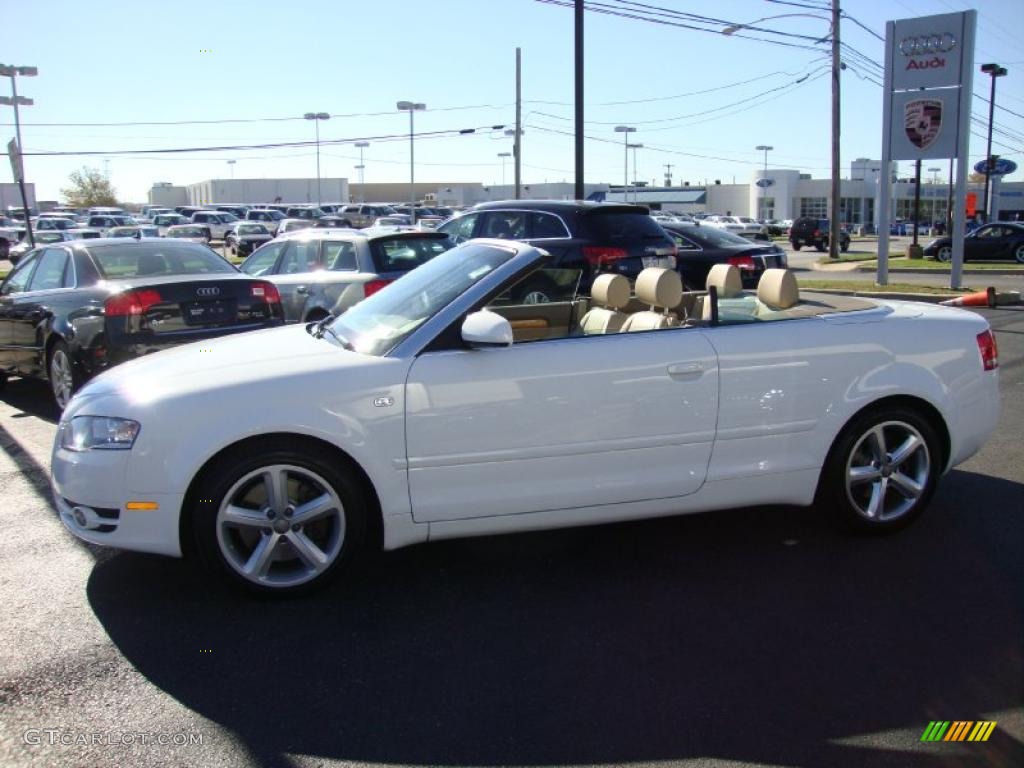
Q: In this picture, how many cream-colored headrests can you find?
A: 4